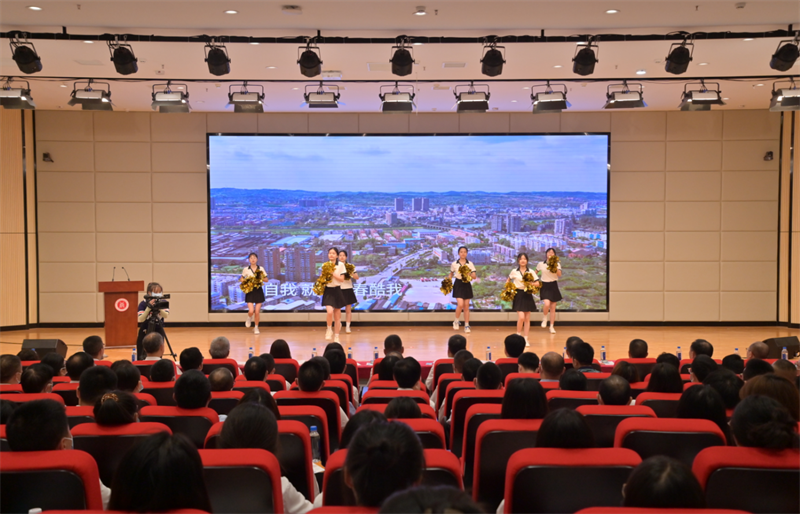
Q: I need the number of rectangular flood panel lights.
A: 11